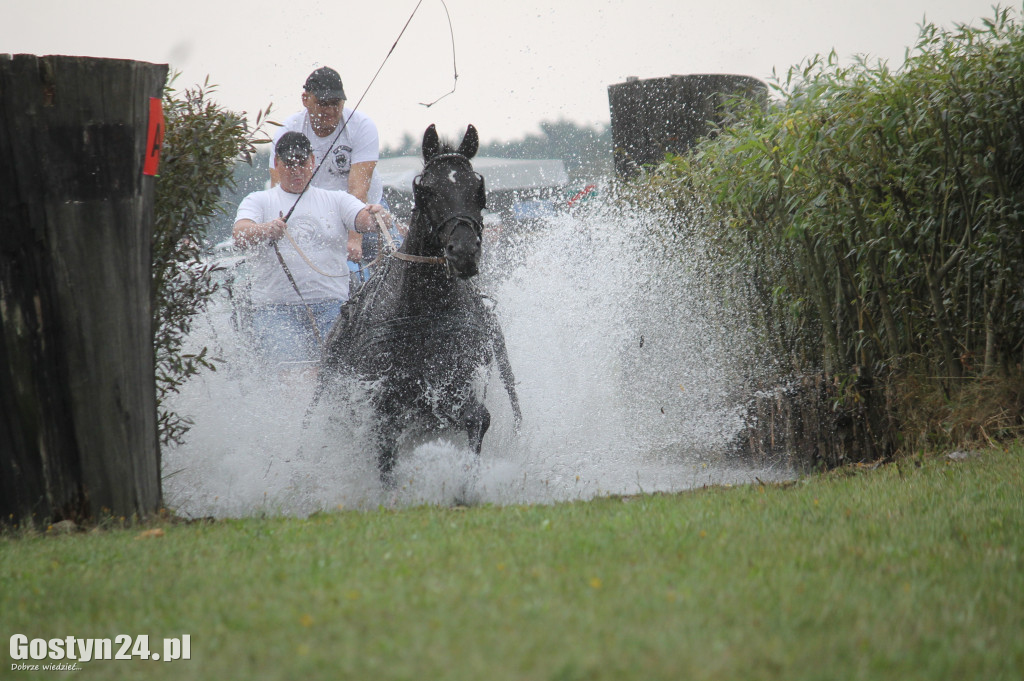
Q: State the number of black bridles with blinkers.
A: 1